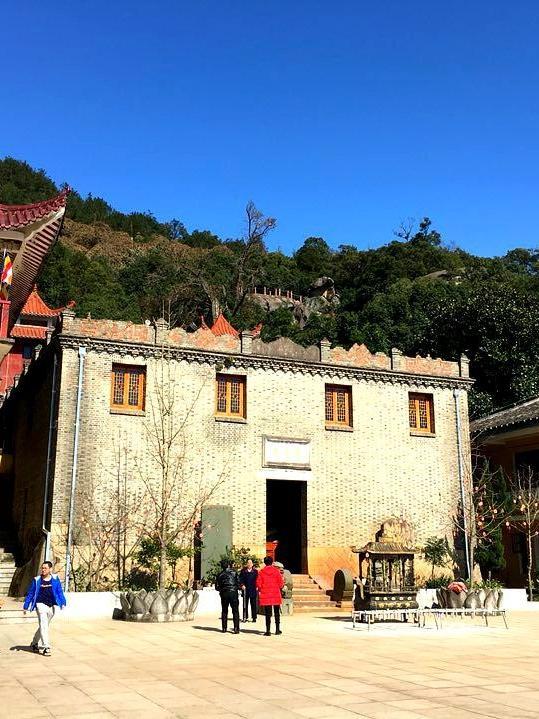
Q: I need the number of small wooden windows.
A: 4